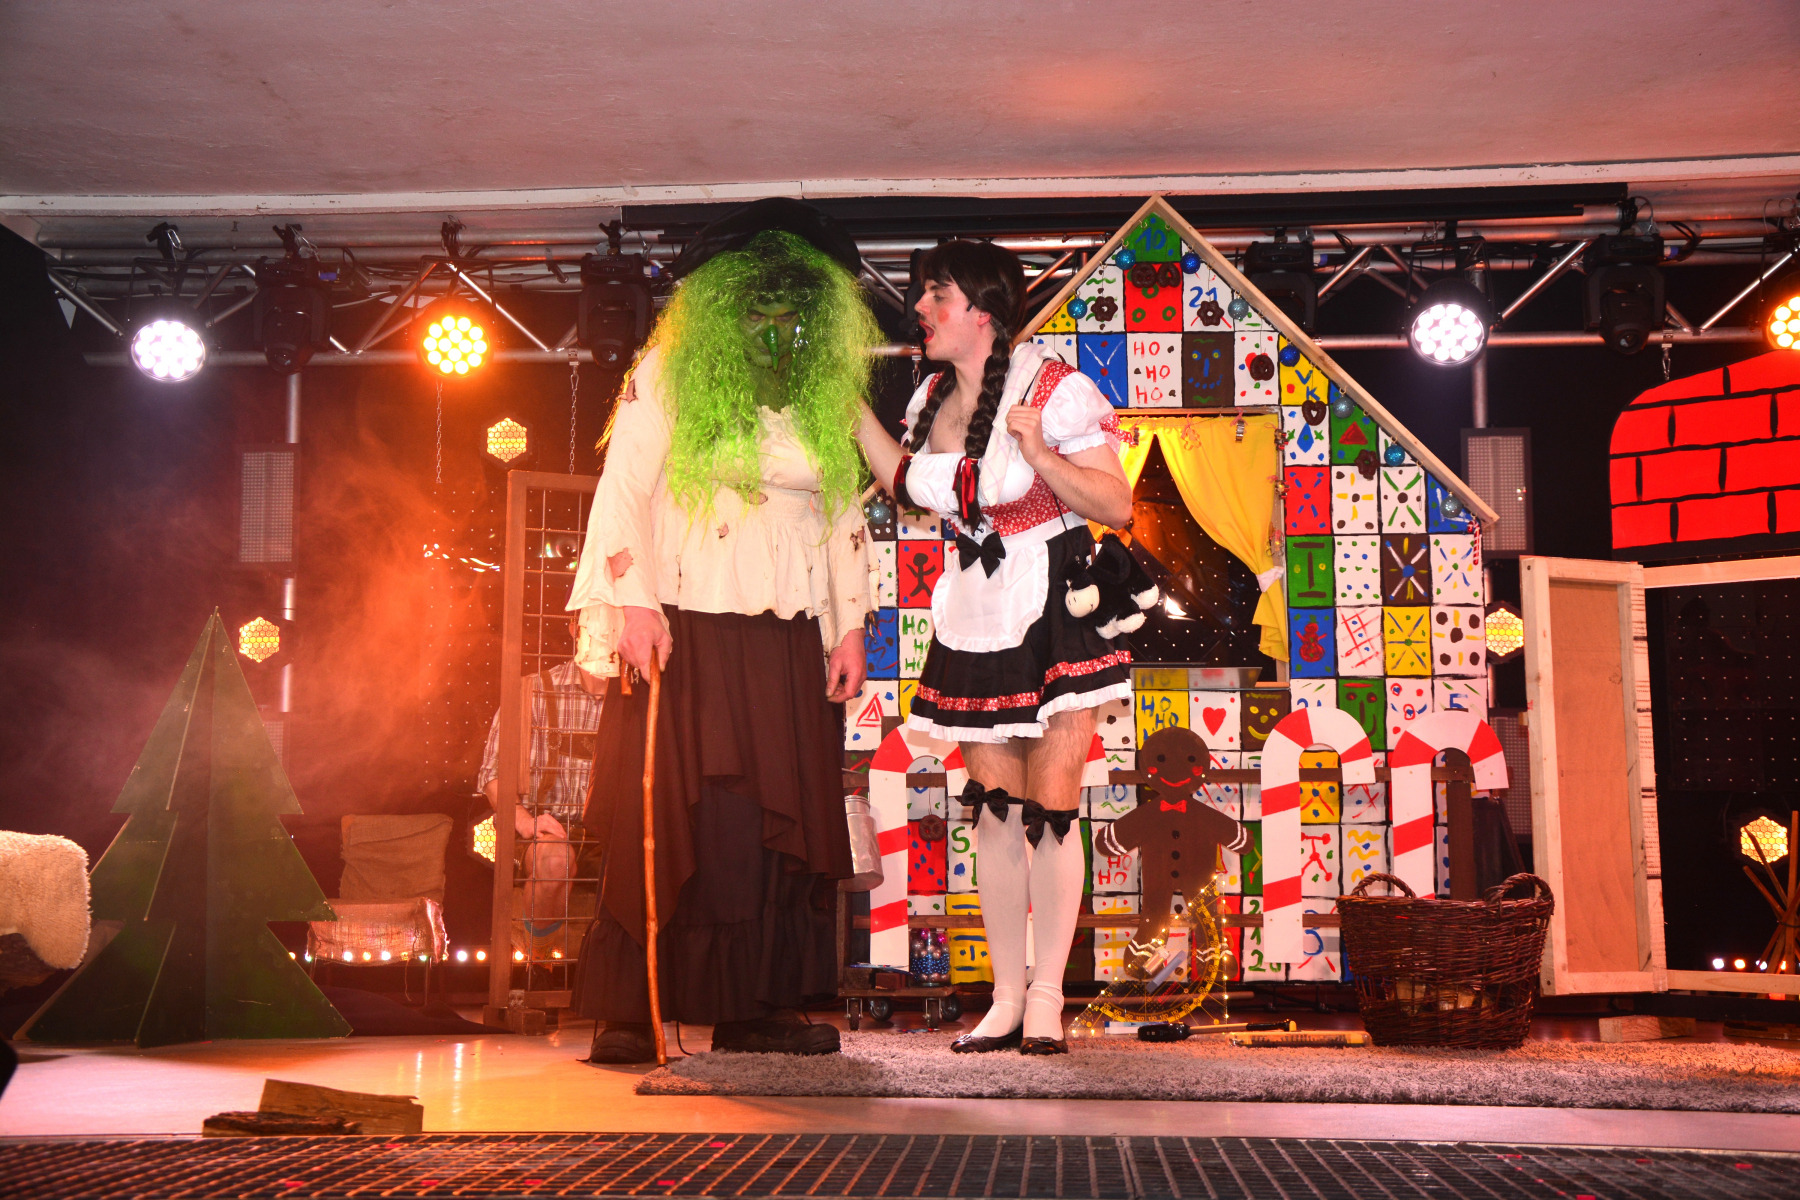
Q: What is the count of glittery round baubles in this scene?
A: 9